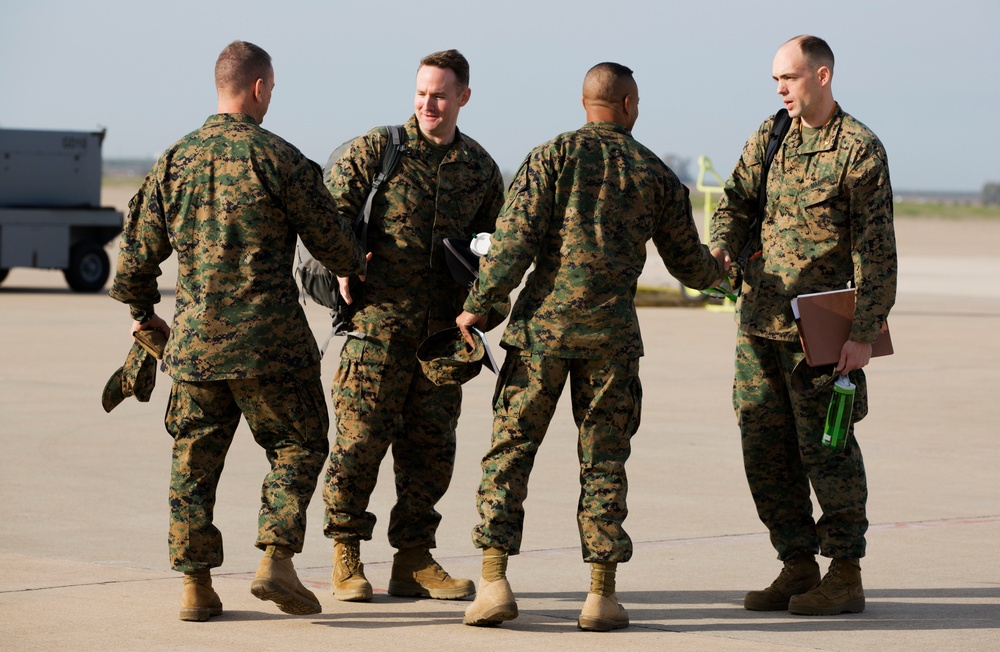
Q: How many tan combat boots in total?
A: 8